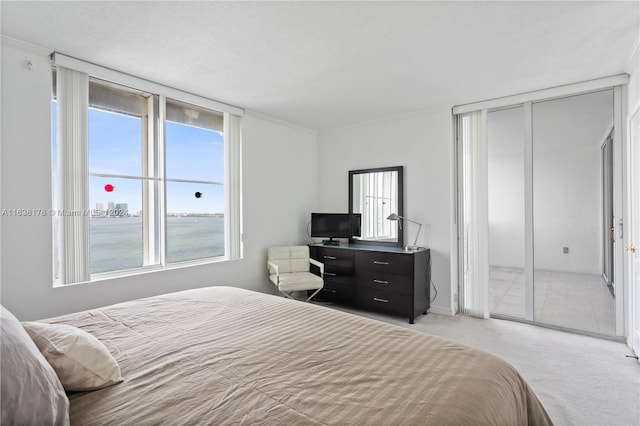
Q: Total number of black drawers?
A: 6